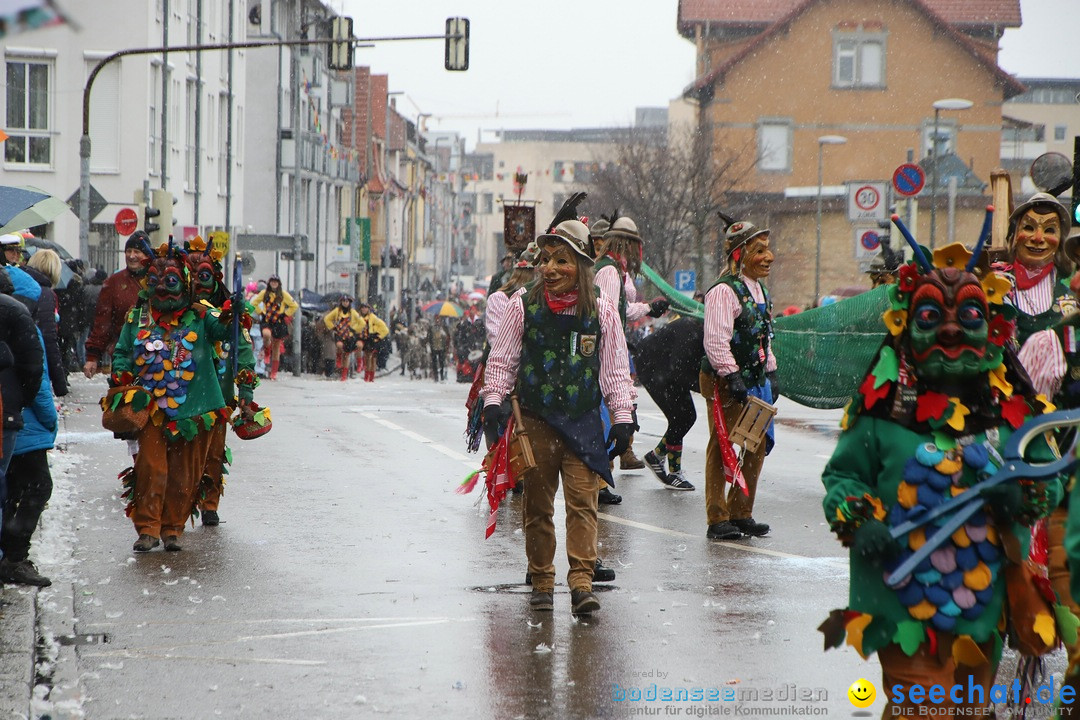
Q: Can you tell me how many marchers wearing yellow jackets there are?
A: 3